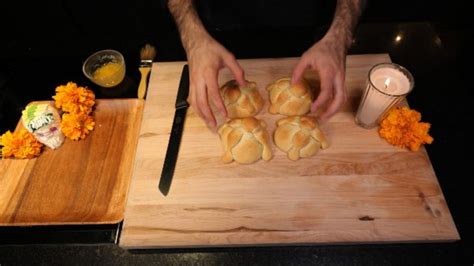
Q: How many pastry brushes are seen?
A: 1